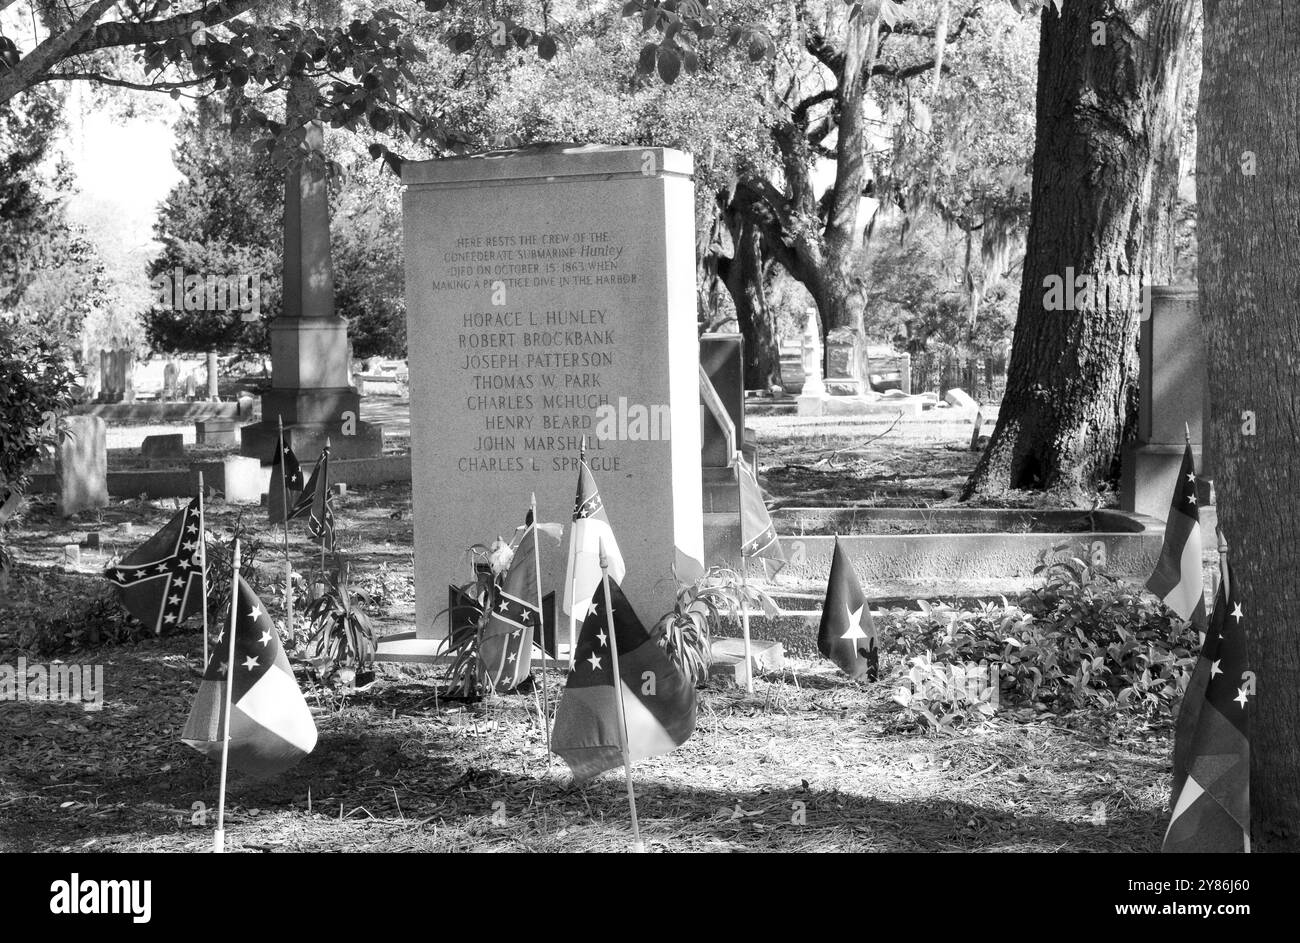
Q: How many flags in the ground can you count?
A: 11